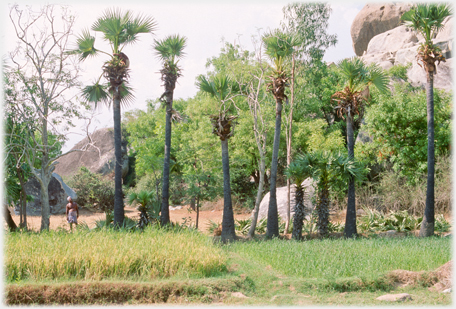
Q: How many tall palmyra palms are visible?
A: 6